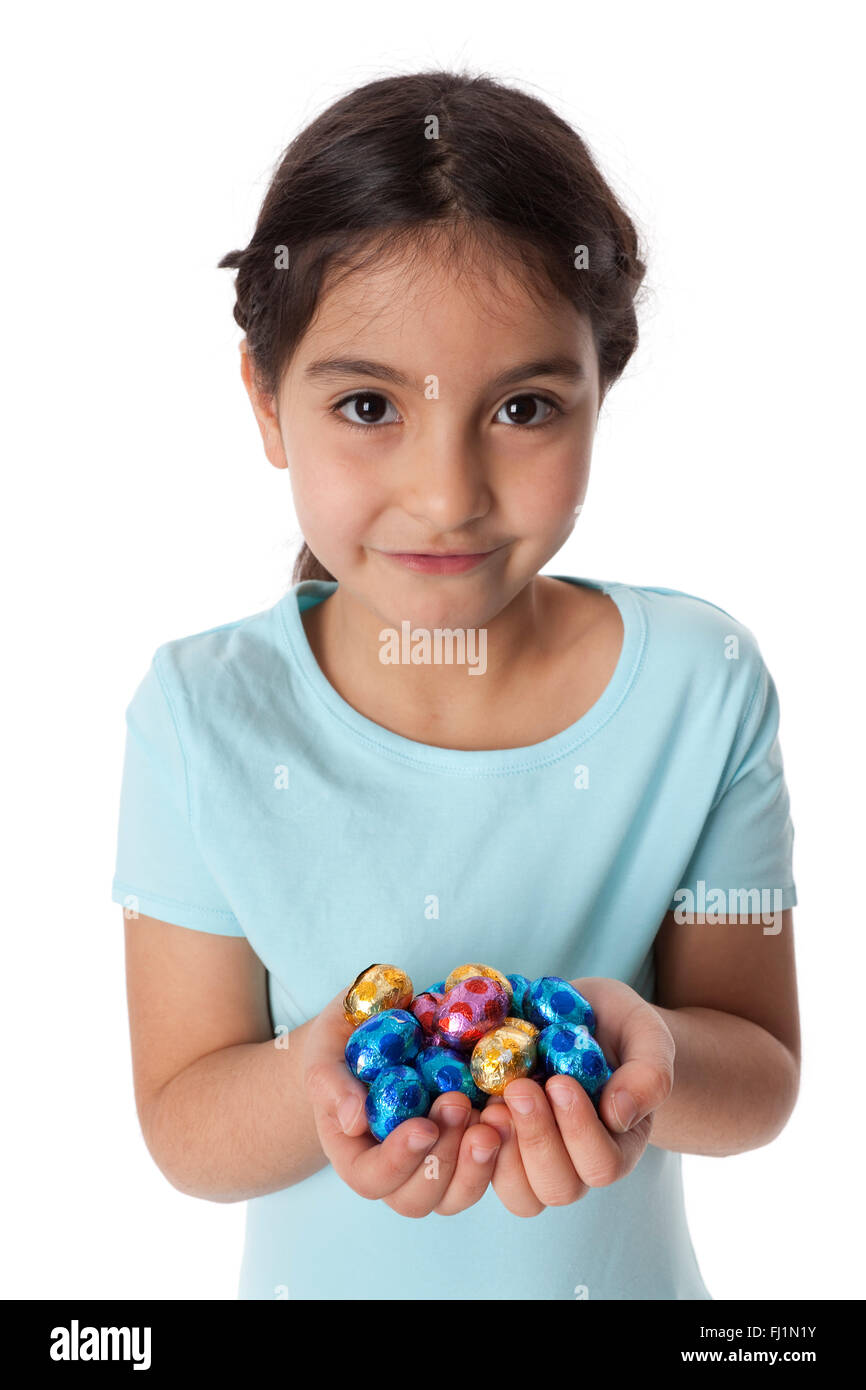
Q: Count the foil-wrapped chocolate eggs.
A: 13